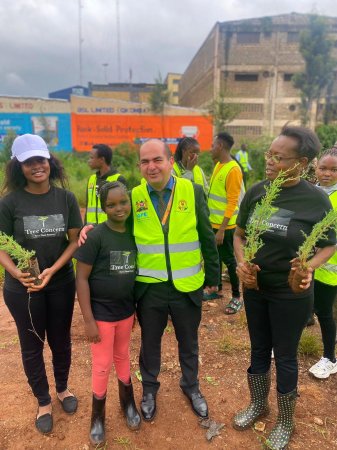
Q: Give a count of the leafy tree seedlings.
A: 3